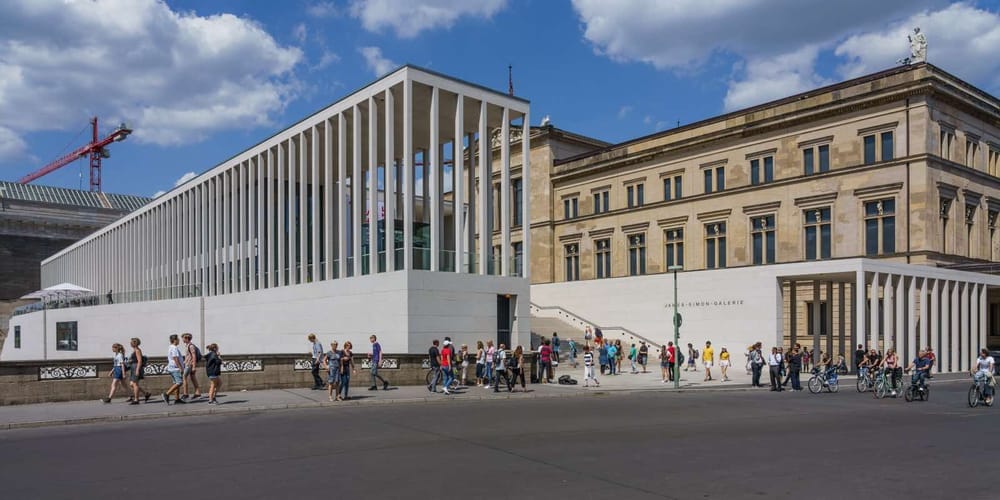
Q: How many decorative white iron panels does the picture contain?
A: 6